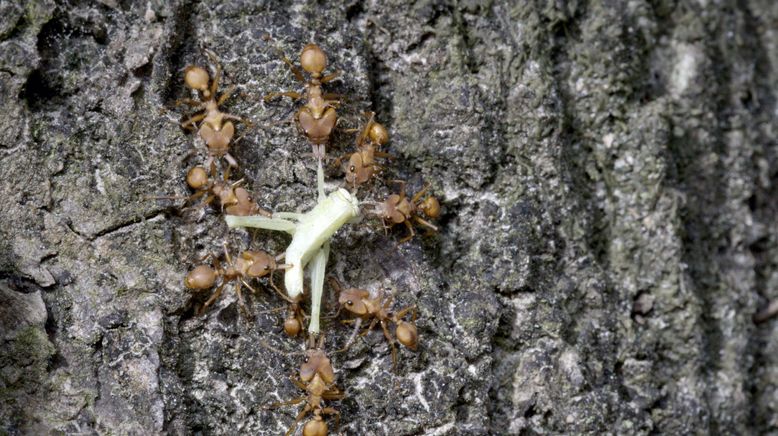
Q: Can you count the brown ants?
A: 9